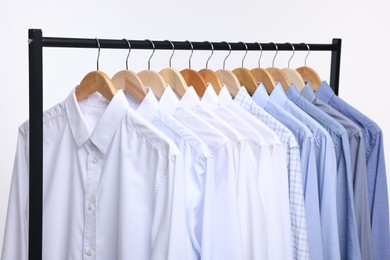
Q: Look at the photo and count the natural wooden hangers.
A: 12